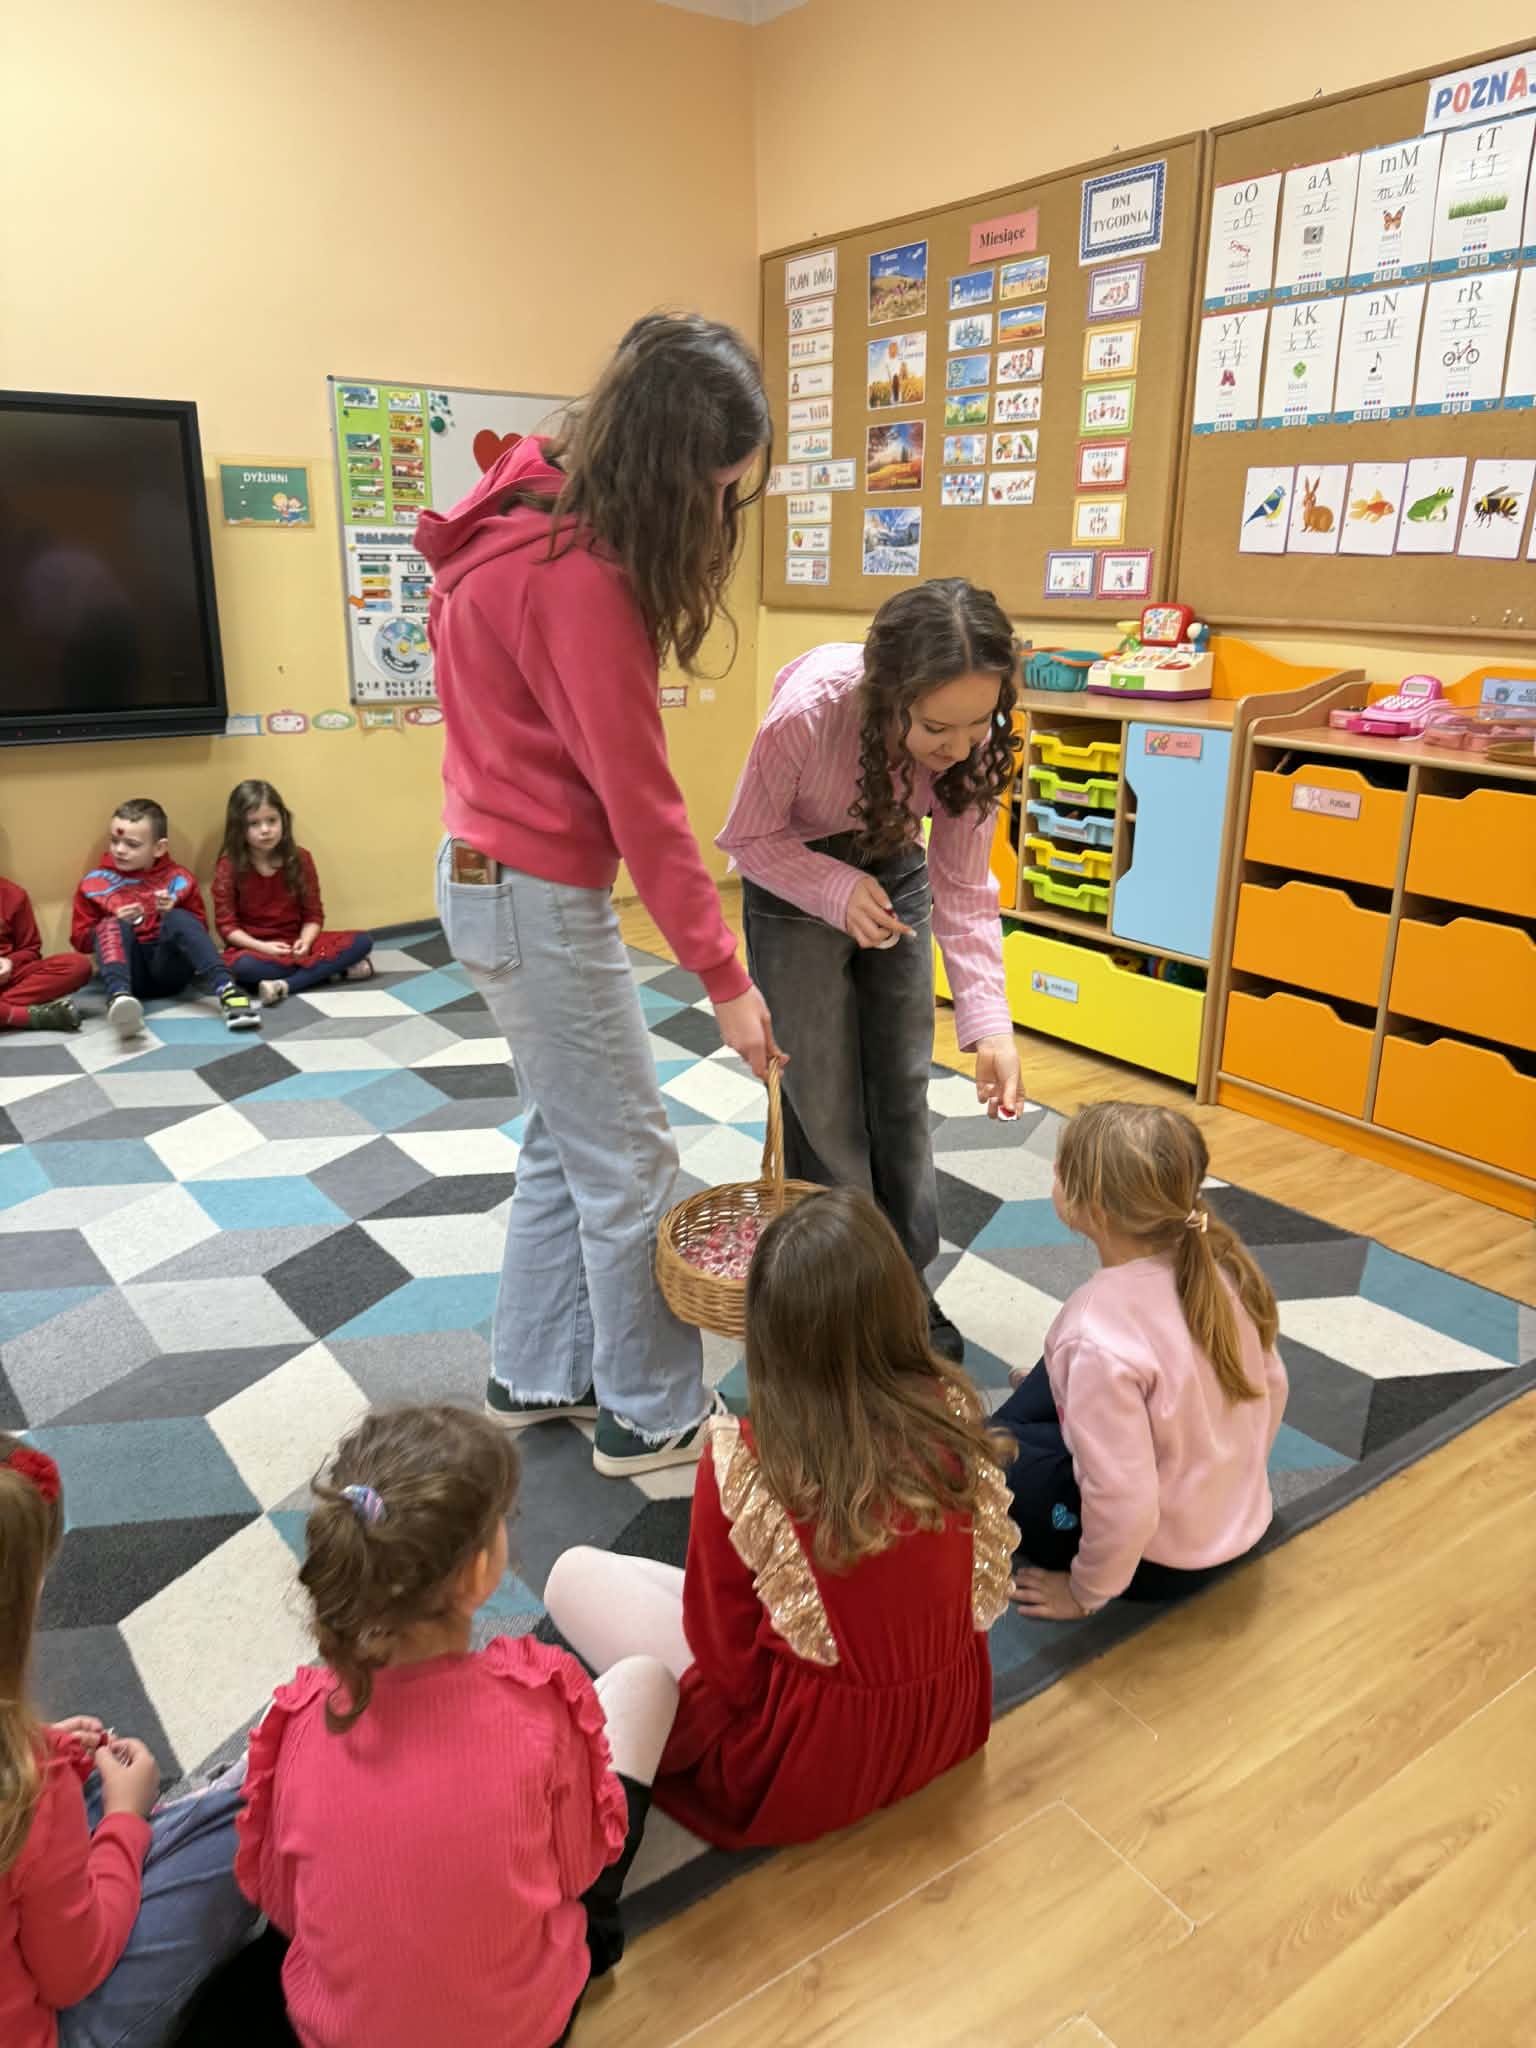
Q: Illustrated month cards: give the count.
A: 12